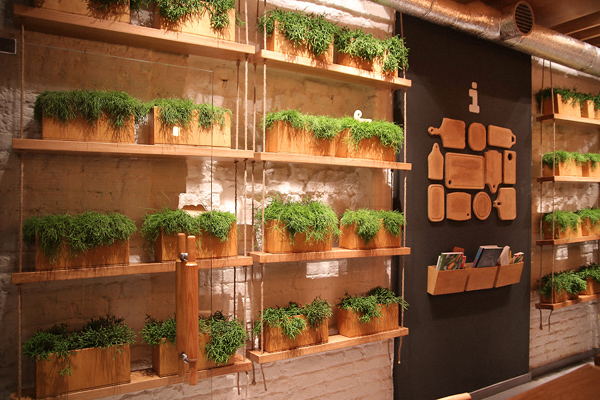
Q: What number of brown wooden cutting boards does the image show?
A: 11